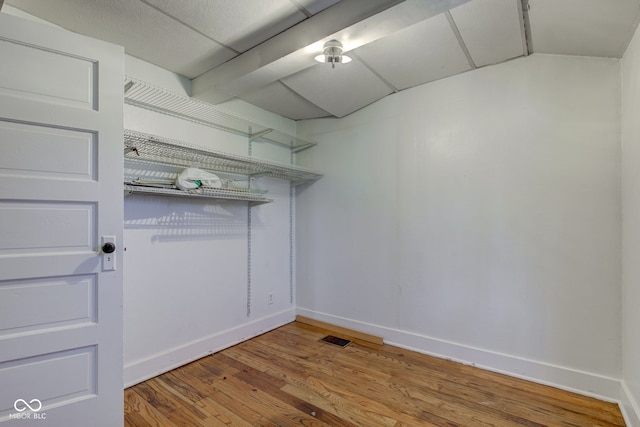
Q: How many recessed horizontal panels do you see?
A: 5